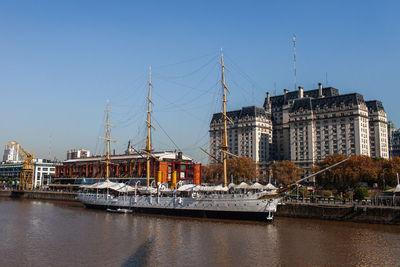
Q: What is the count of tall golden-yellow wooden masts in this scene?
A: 3